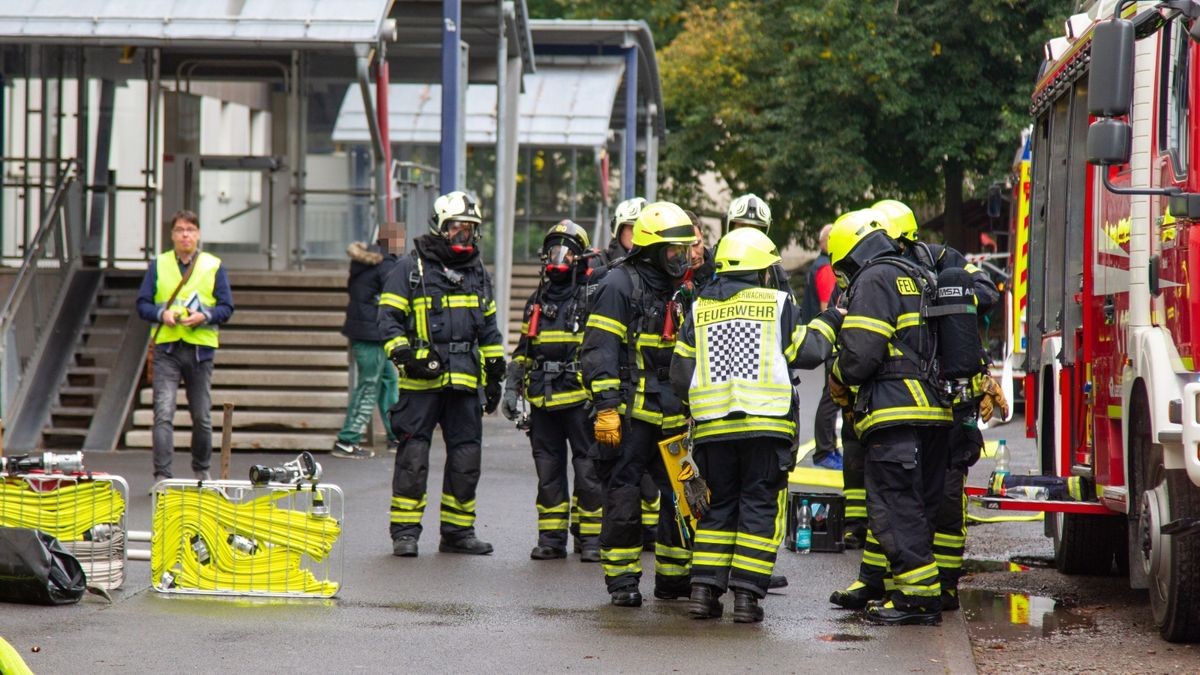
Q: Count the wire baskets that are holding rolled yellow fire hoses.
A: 2